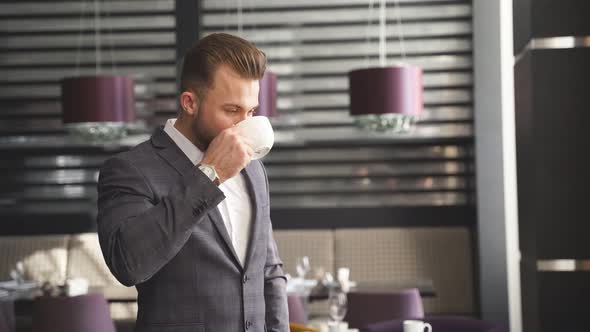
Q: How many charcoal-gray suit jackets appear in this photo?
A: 1